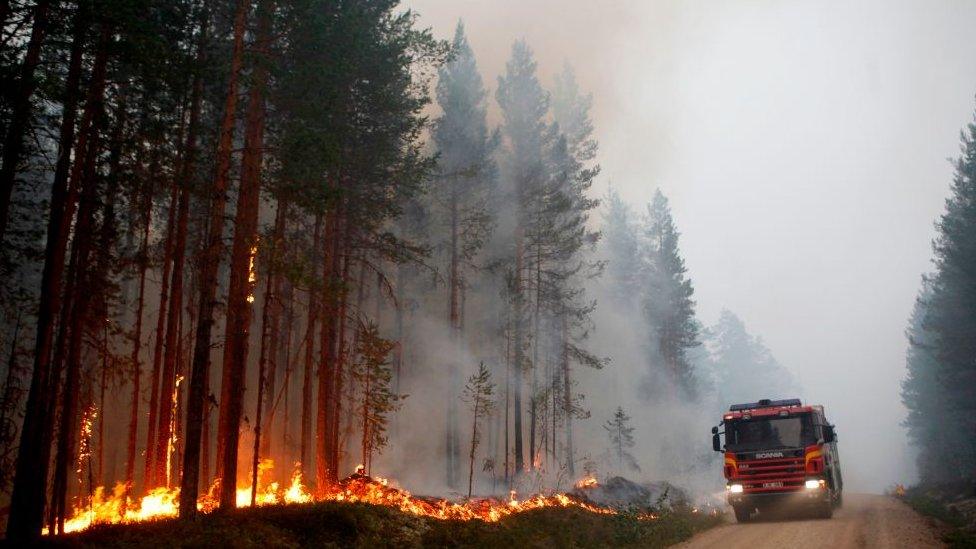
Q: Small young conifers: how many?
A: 3